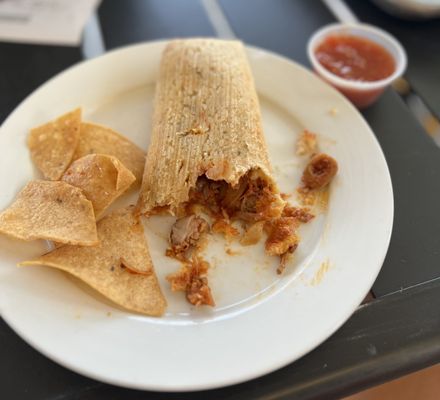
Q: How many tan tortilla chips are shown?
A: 5